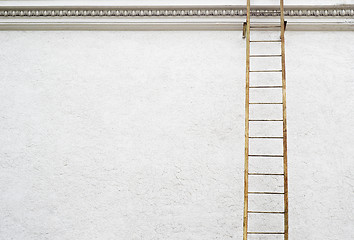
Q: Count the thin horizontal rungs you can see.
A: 14